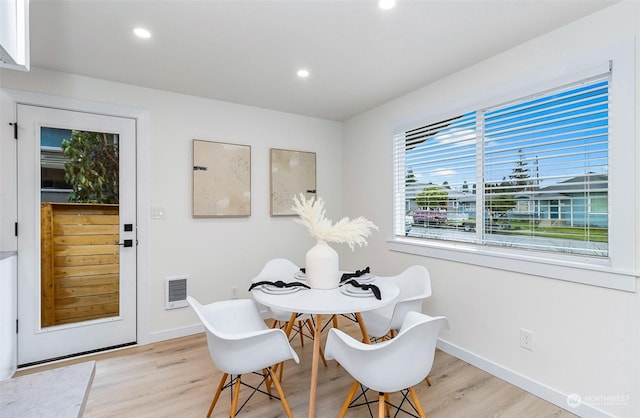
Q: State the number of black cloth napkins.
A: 4